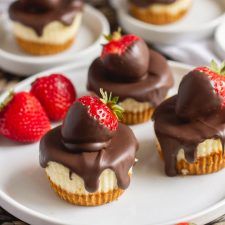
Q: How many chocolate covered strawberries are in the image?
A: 3